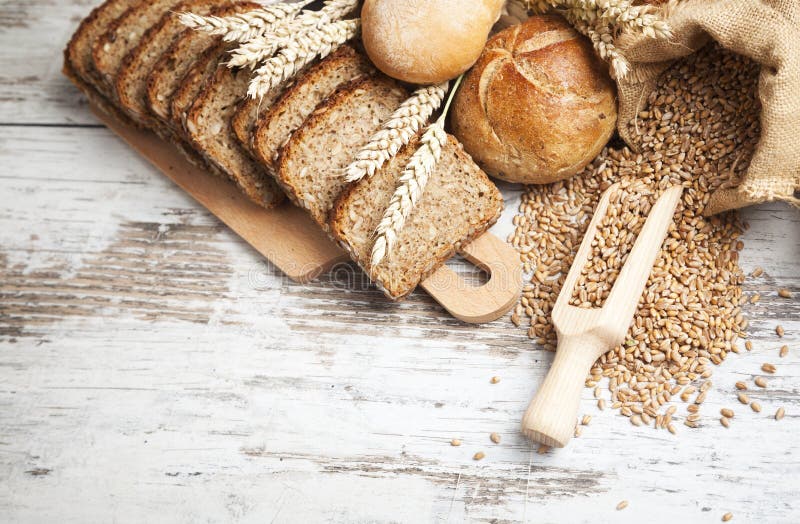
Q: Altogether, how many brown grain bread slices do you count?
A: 10